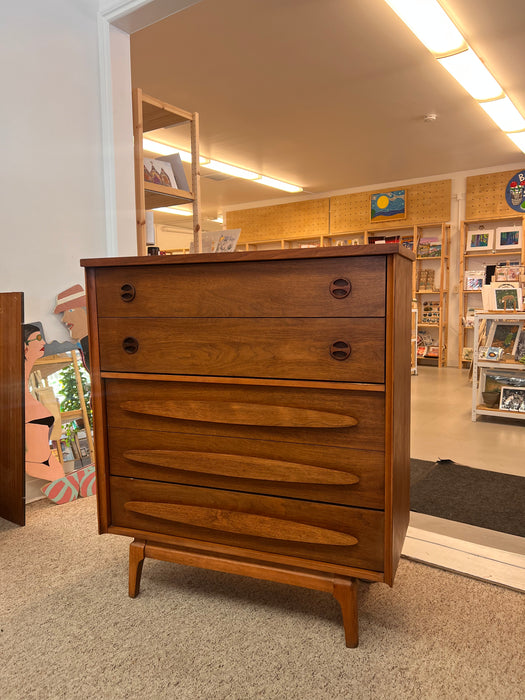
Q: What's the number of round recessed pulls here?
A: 4